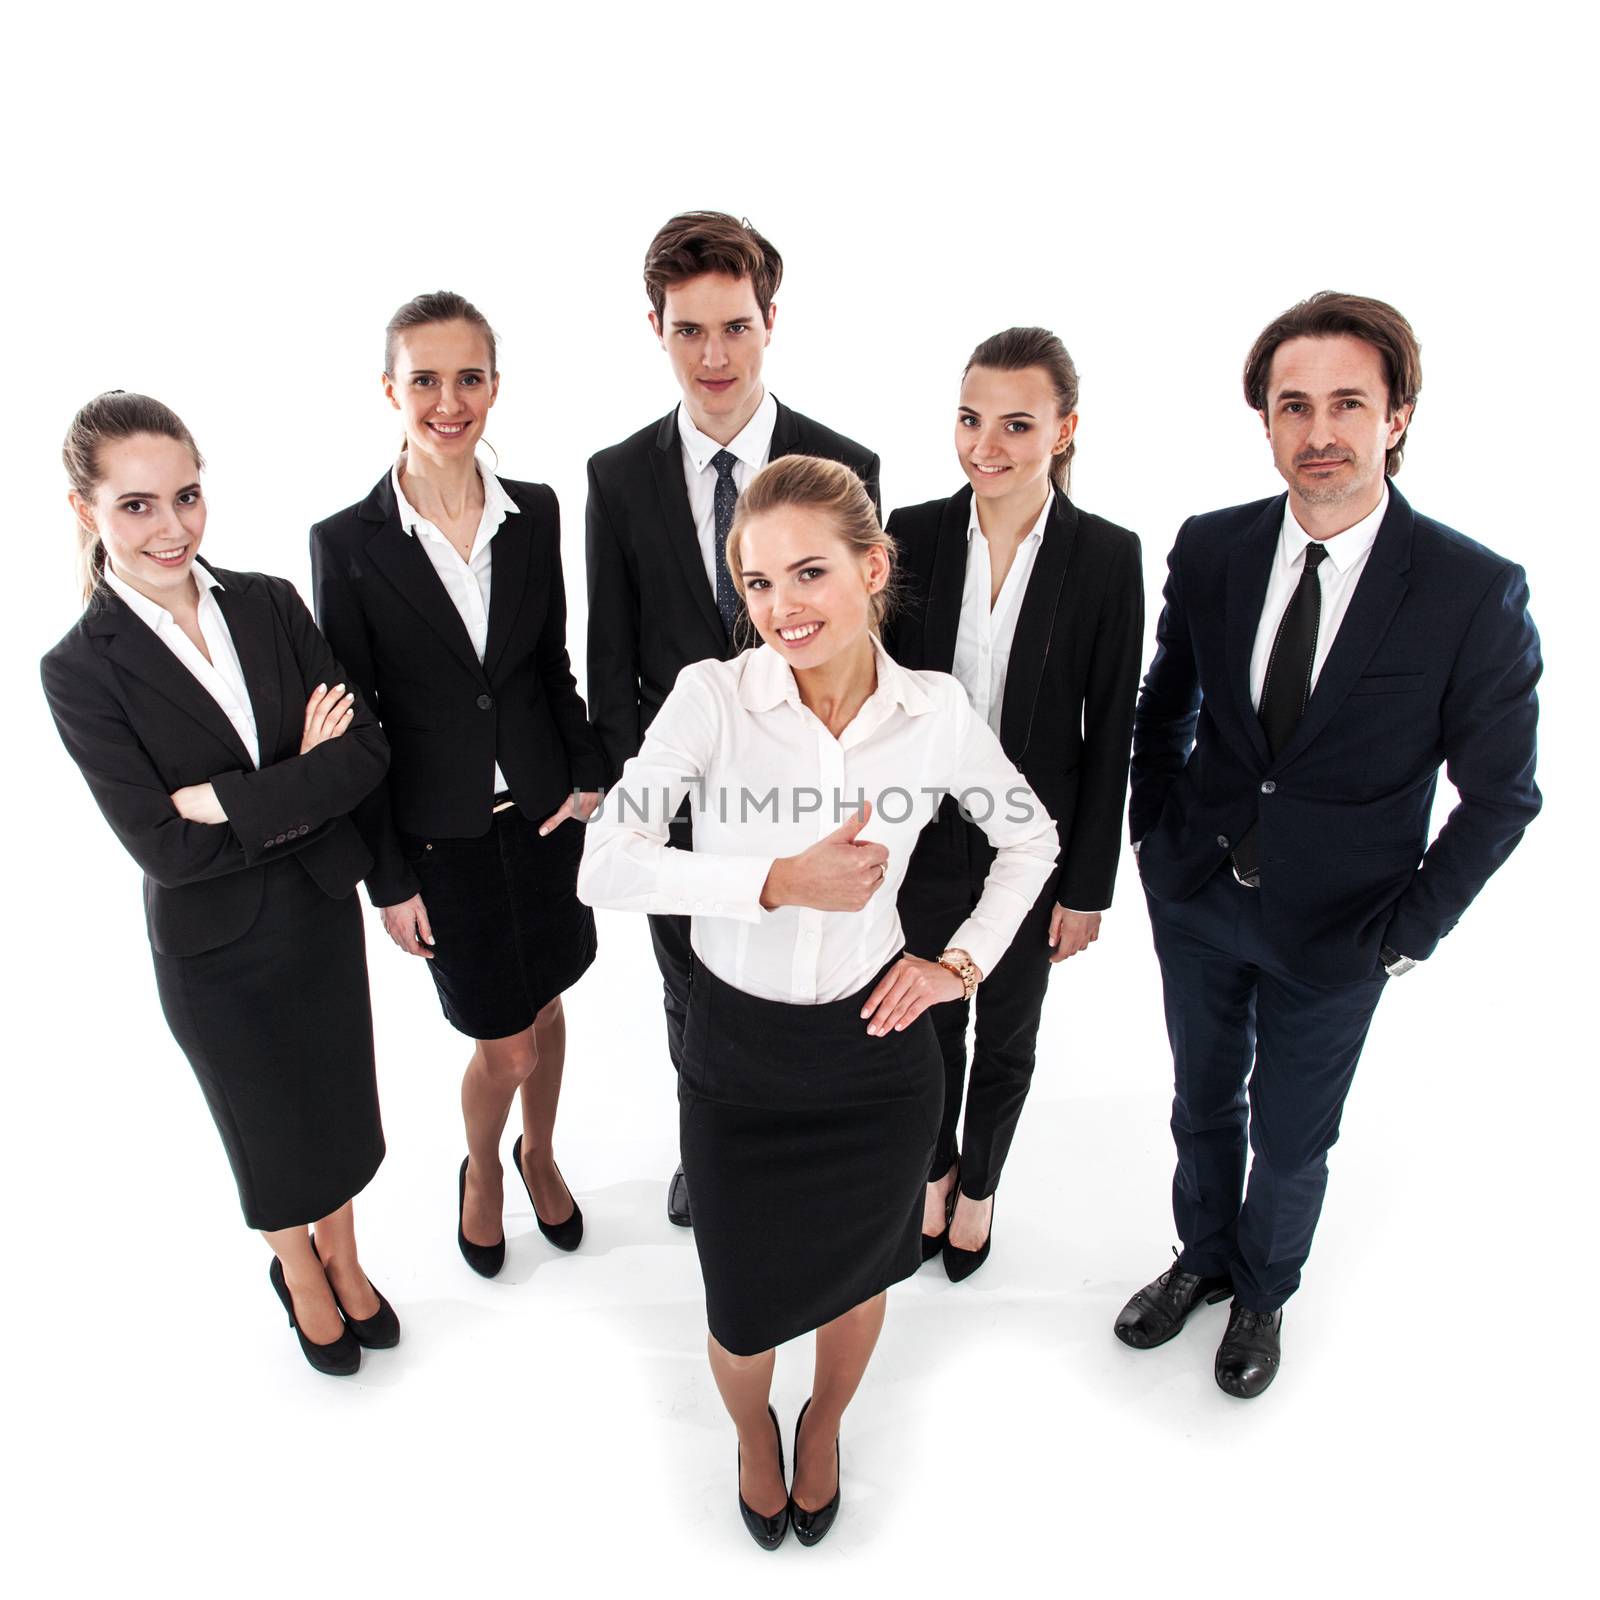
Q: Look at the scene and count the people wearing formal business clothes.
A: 6